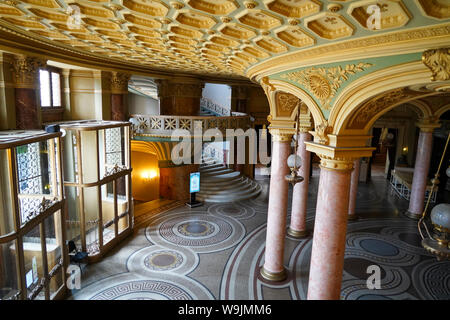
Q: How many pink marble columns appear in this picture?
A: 5